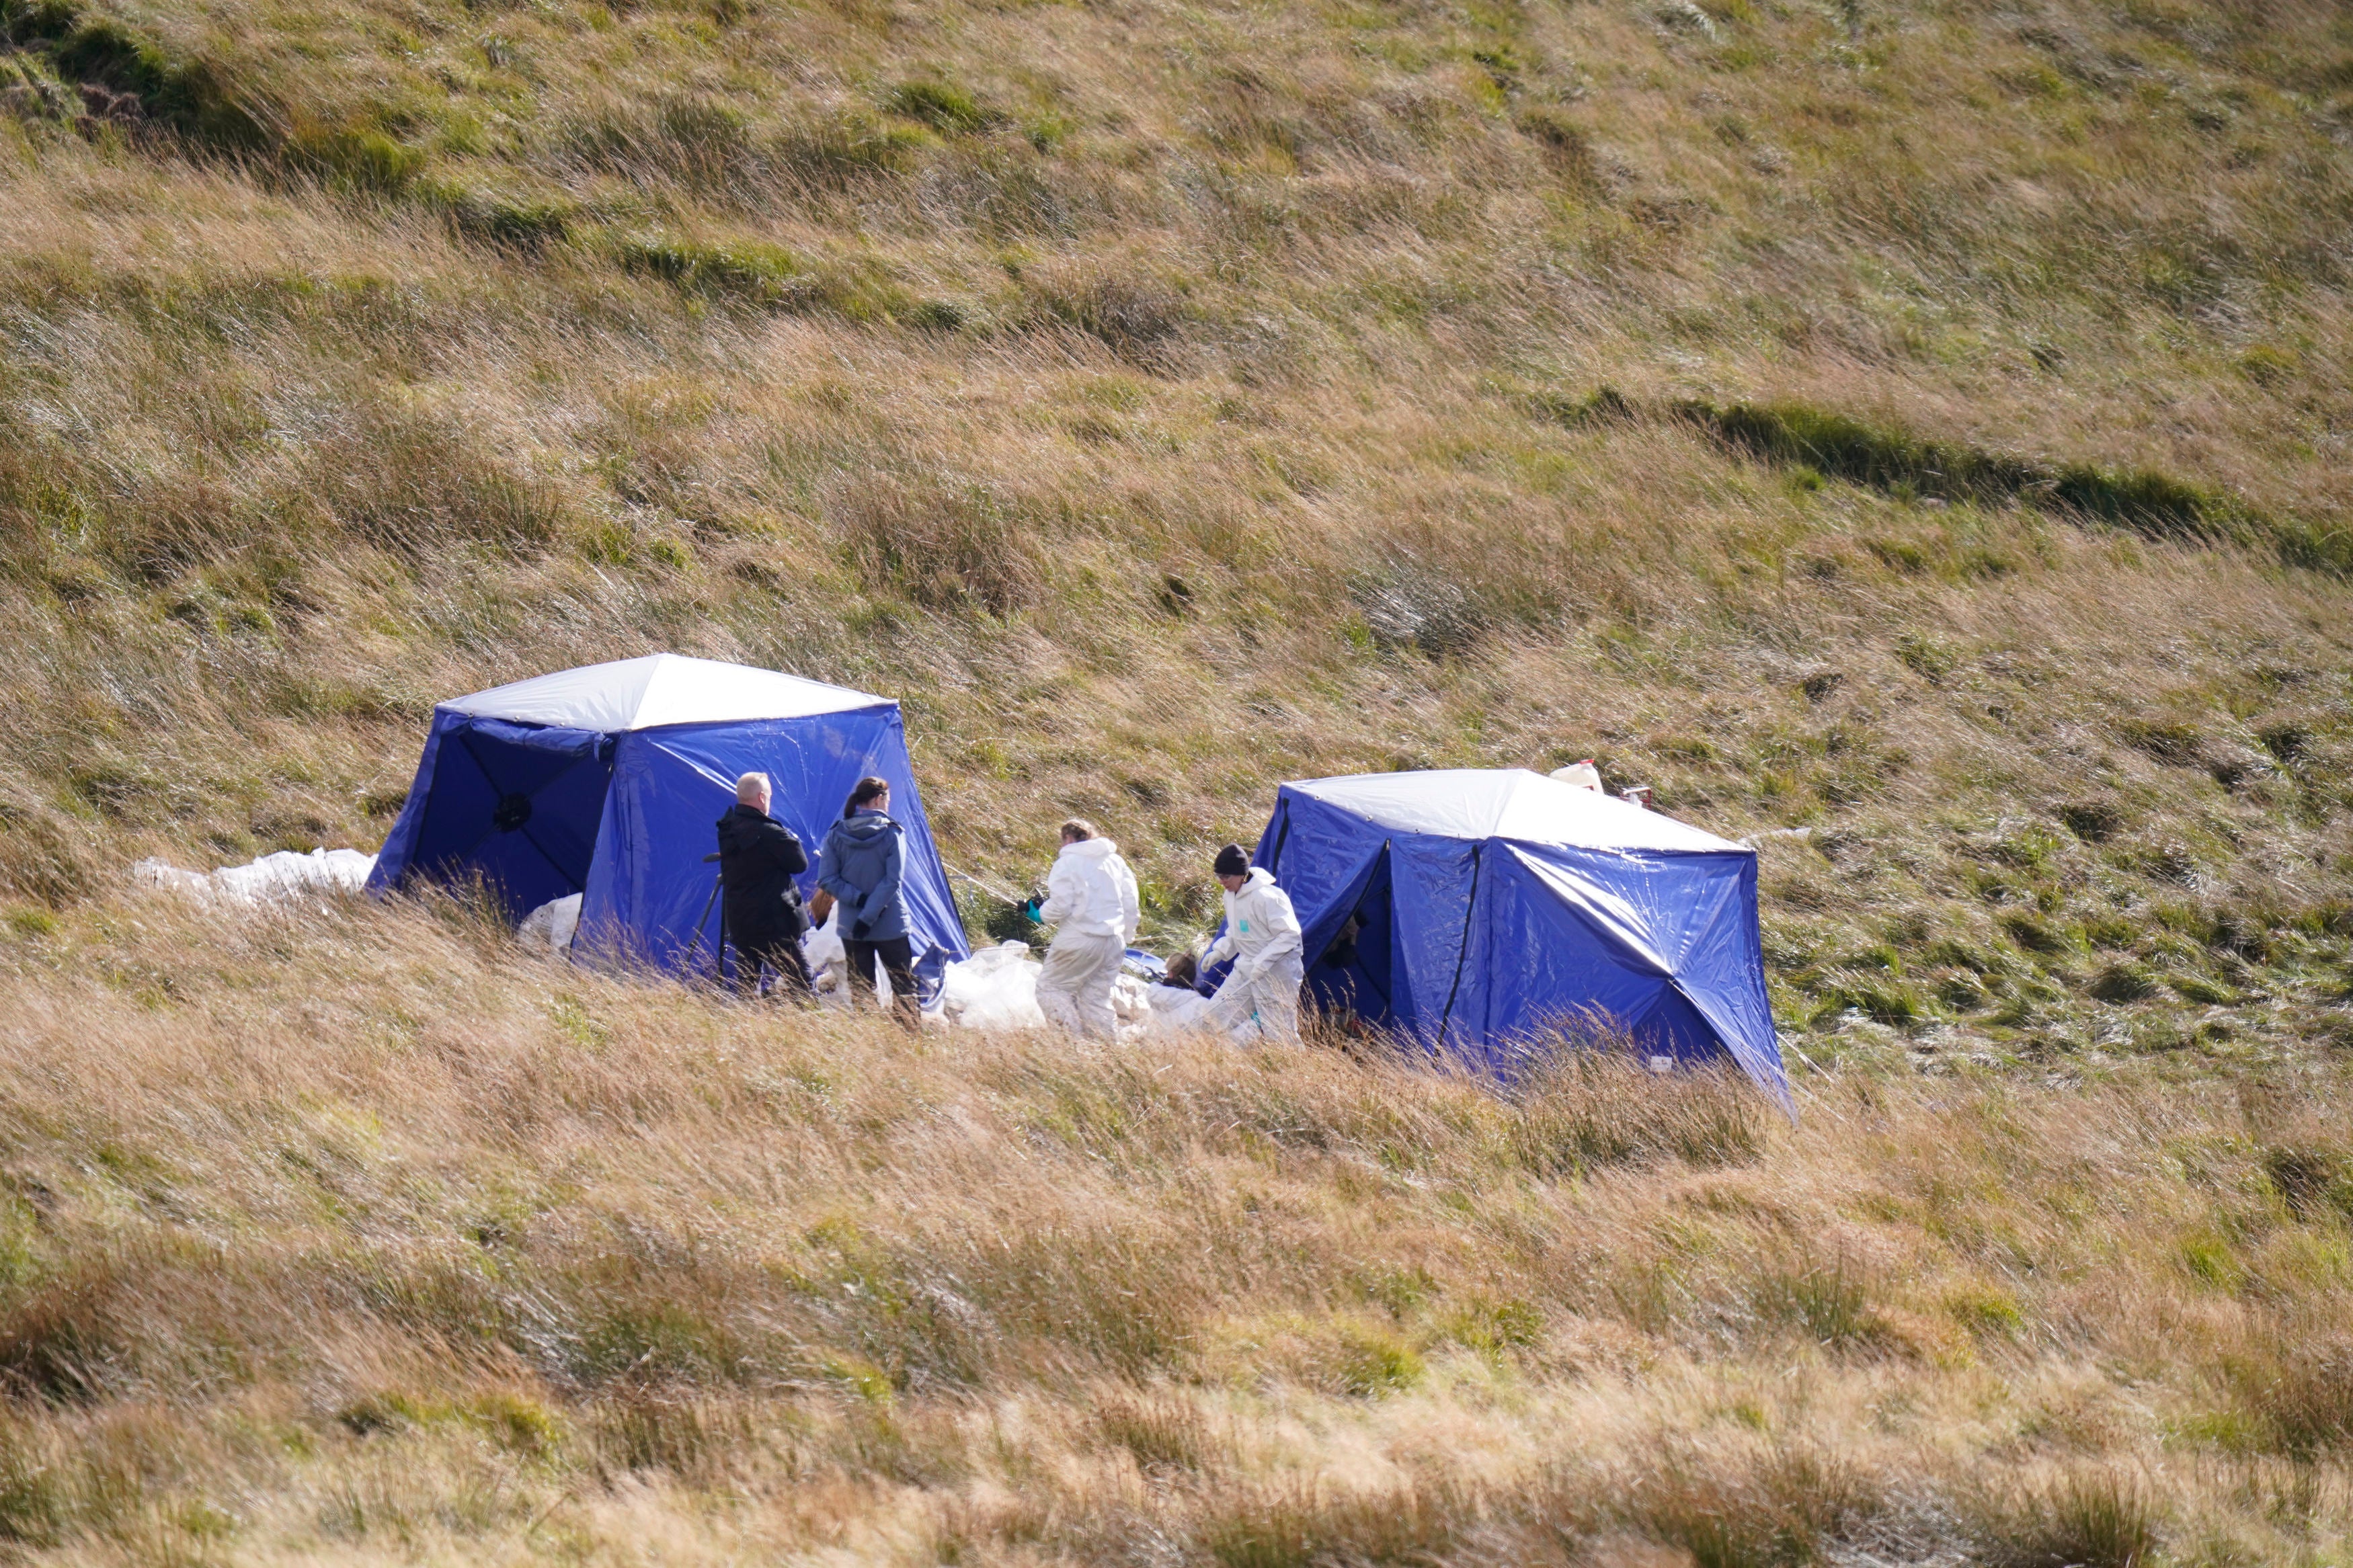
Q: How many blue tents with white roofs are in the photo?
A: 2